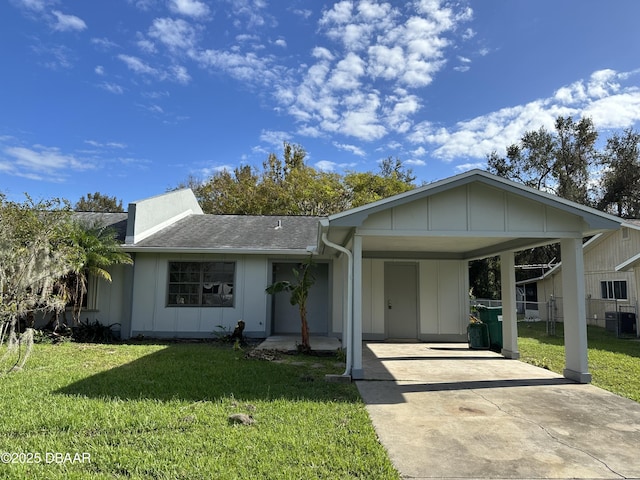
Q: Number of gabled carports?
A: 1